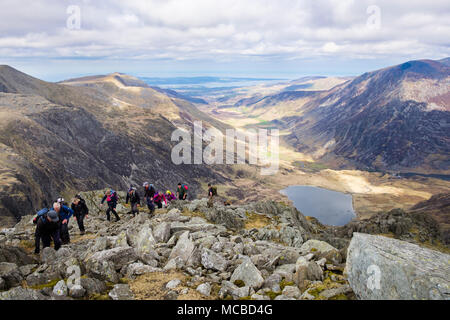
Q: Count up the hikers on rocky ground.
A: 11